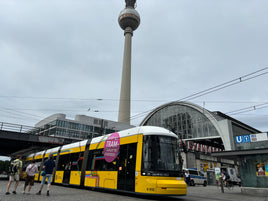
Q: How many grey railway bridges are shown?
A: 1